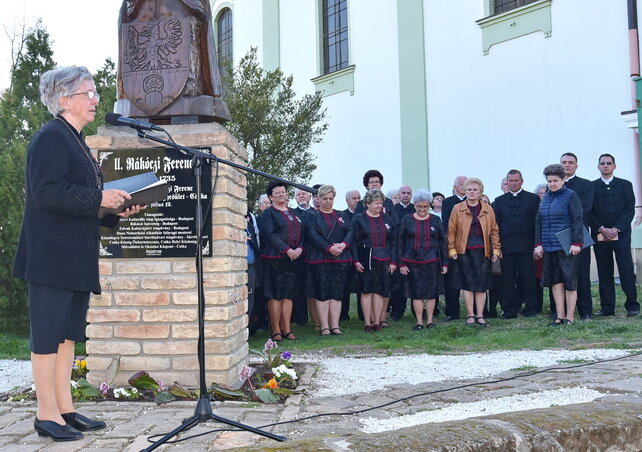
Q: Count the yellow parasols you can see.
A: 0